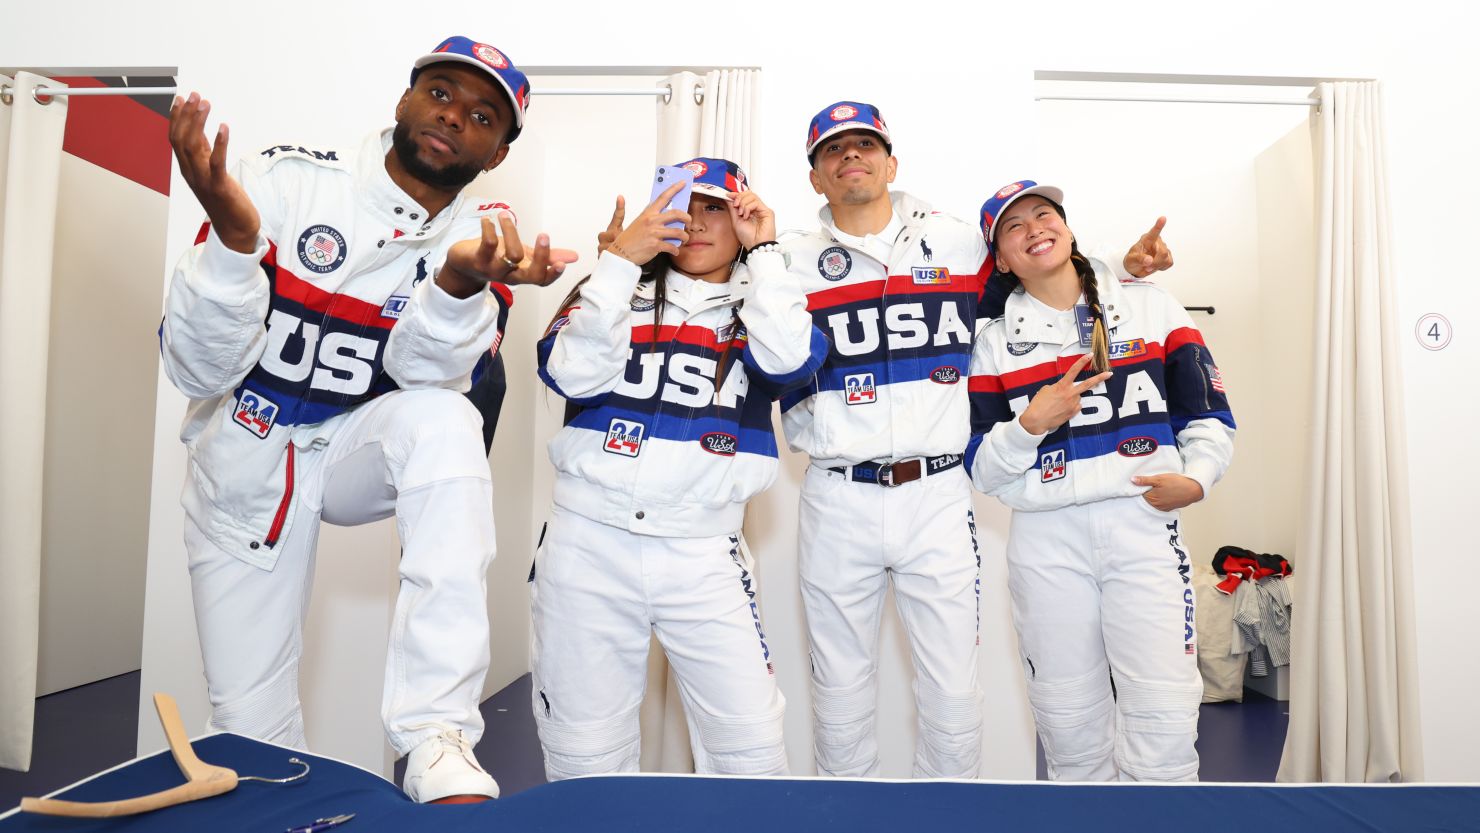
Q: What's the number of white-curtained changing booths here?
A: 3